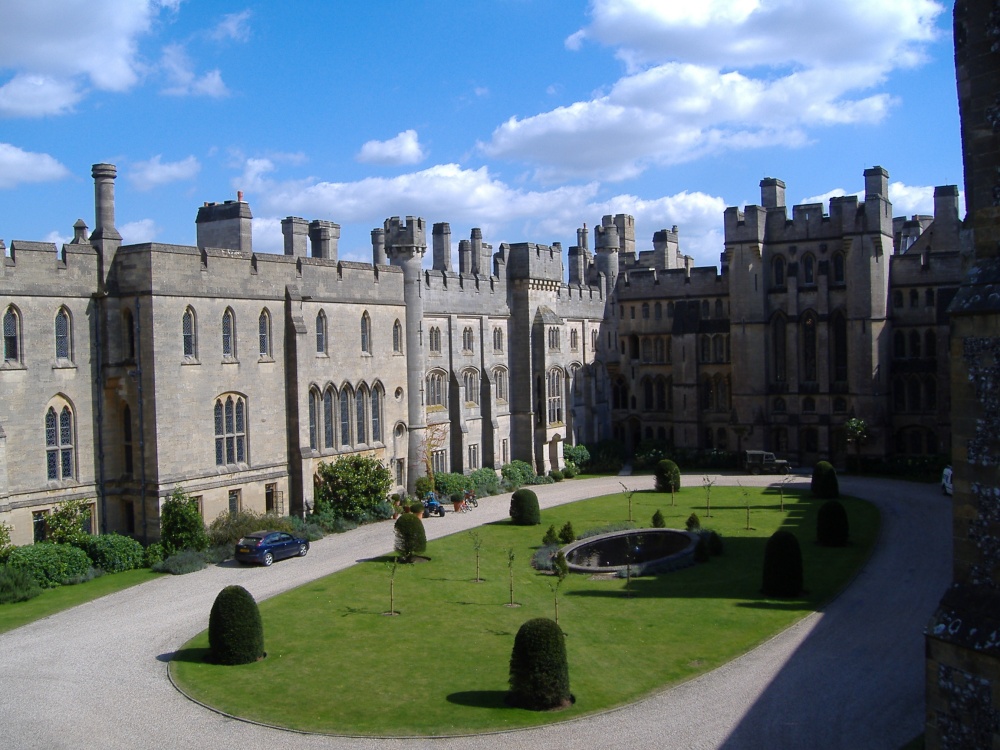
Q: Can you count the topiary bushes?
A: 8